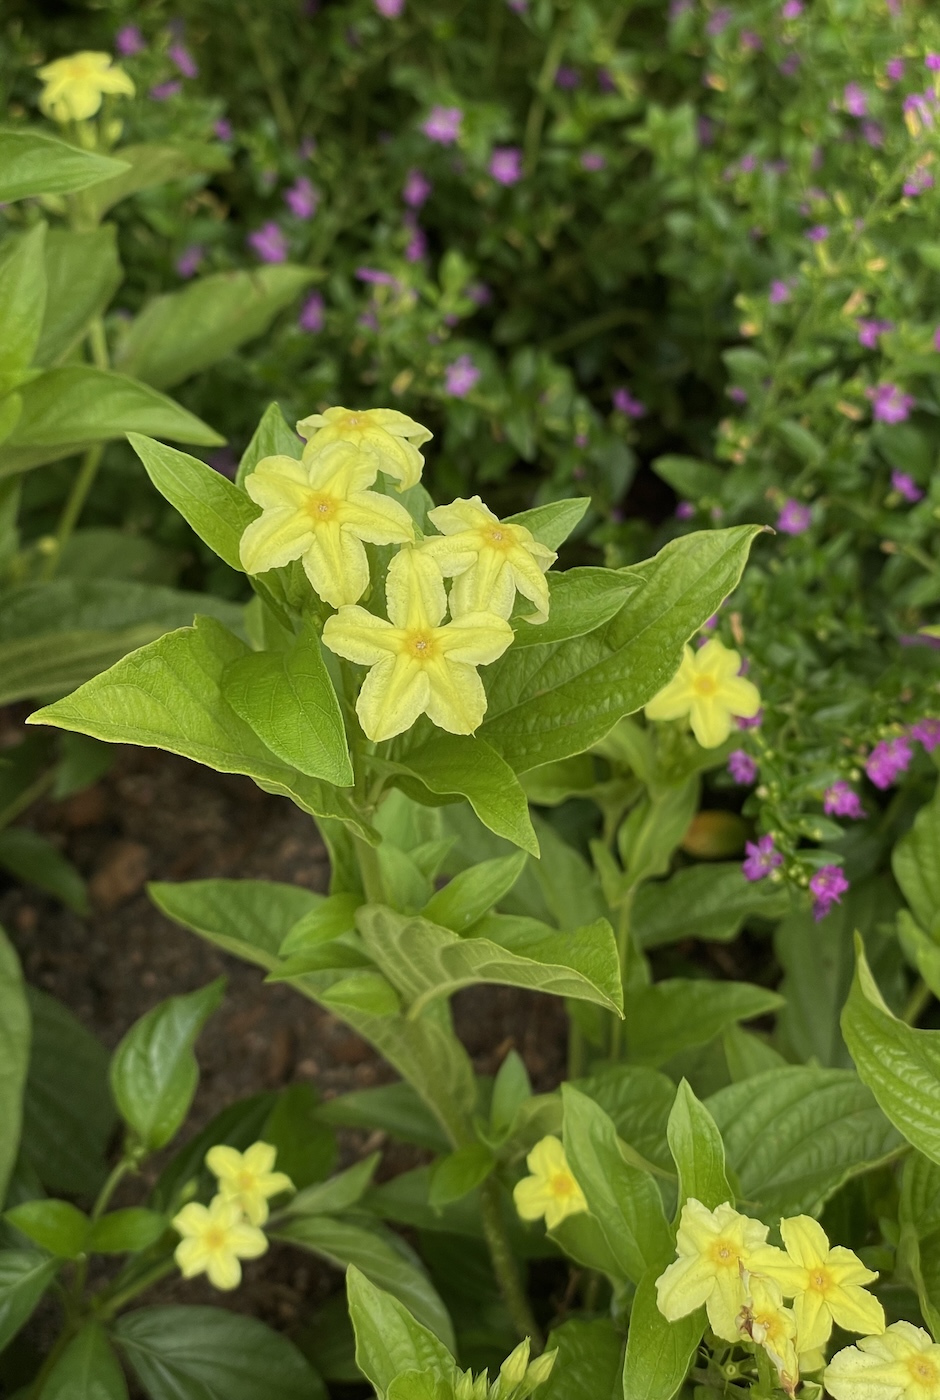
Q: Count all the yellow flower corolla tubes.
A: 13